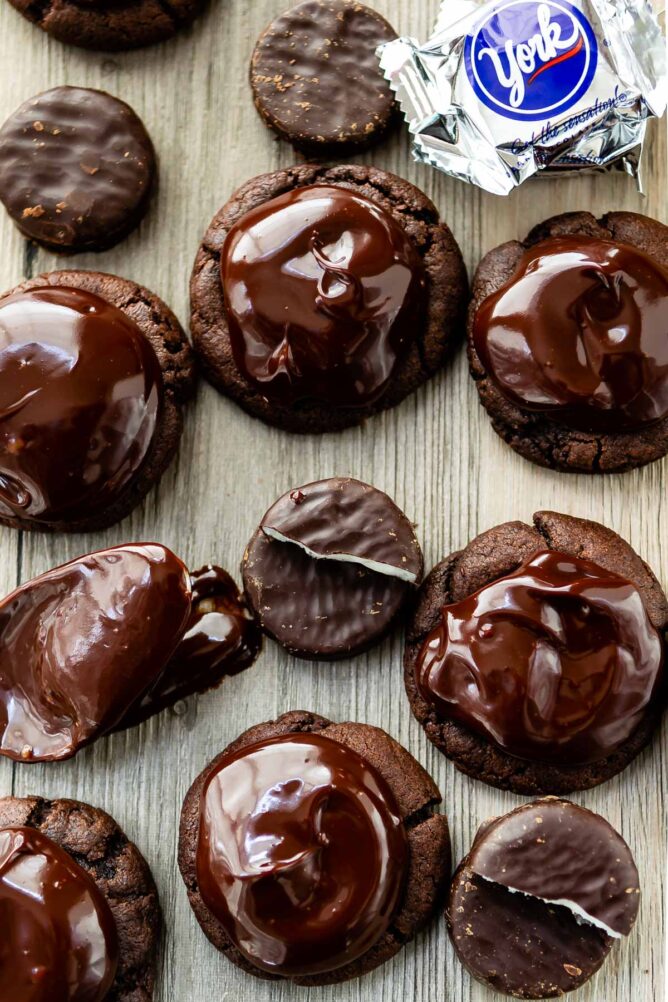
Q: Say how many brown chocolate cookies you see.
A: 7